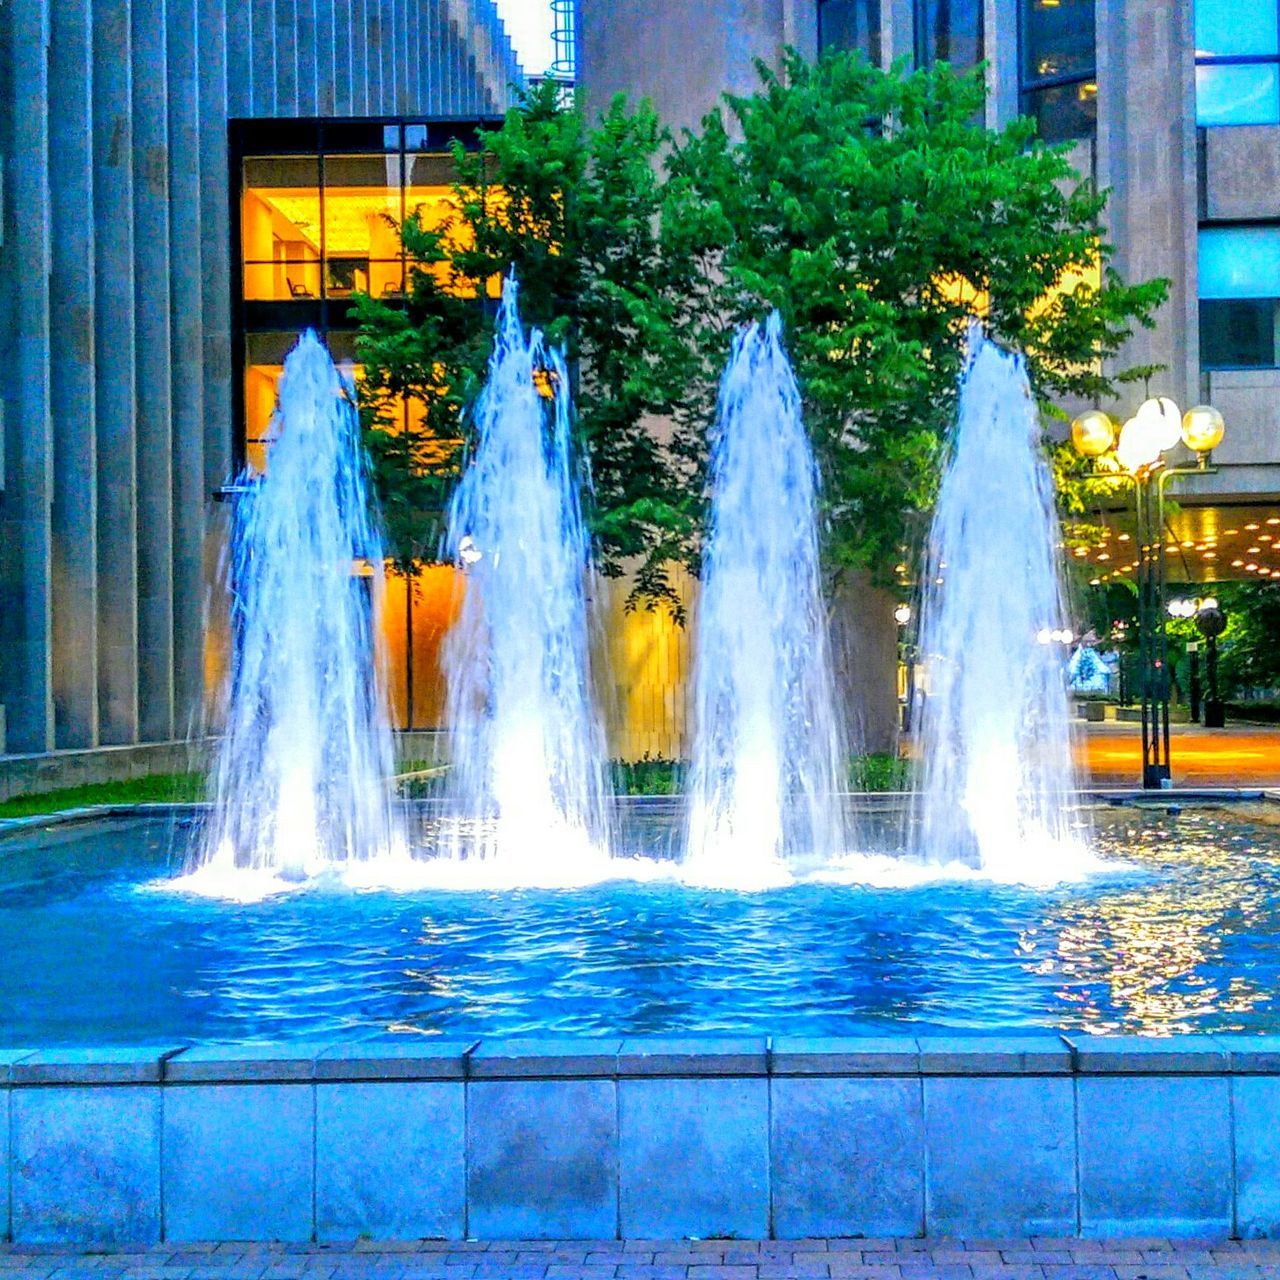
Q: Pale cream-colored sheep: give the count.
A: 0